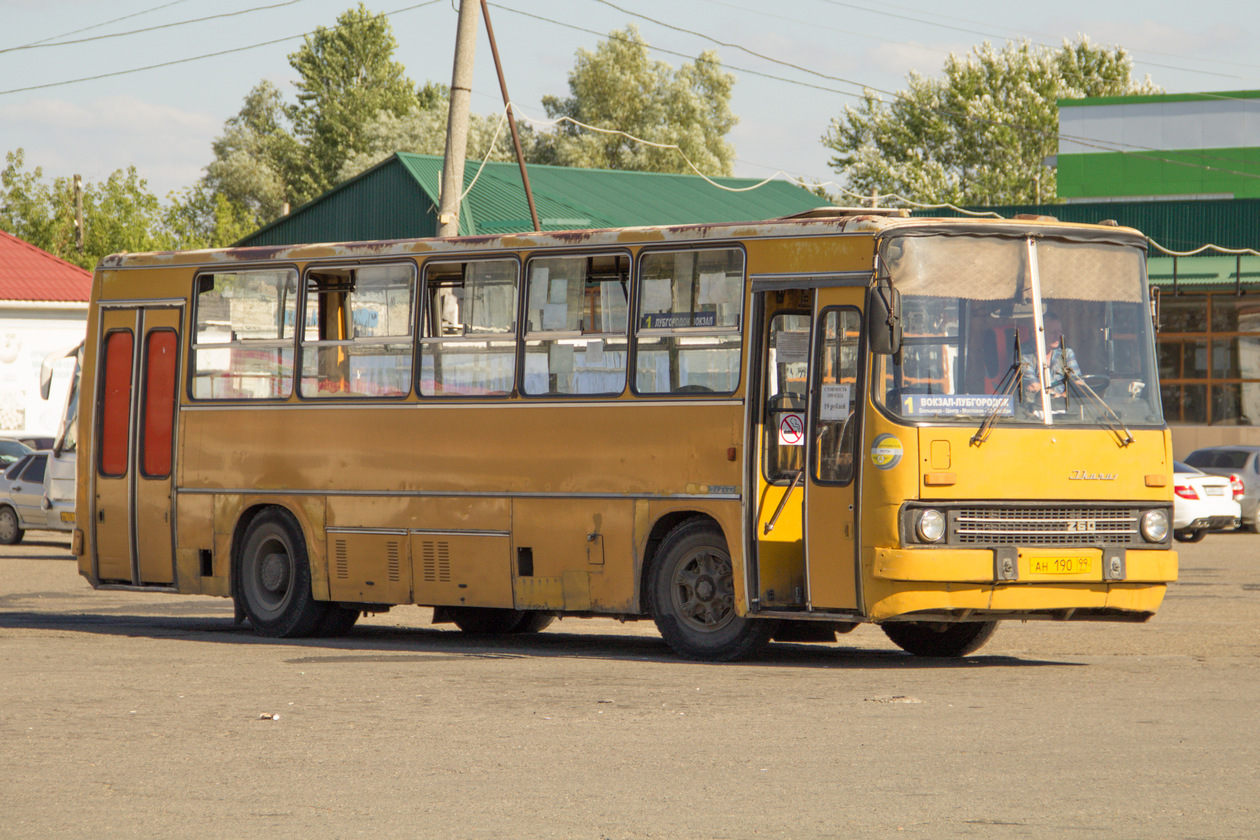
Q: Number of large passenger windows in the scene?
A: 5